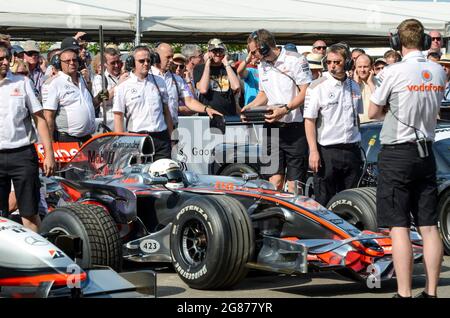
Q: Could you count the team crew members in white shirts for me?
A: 7